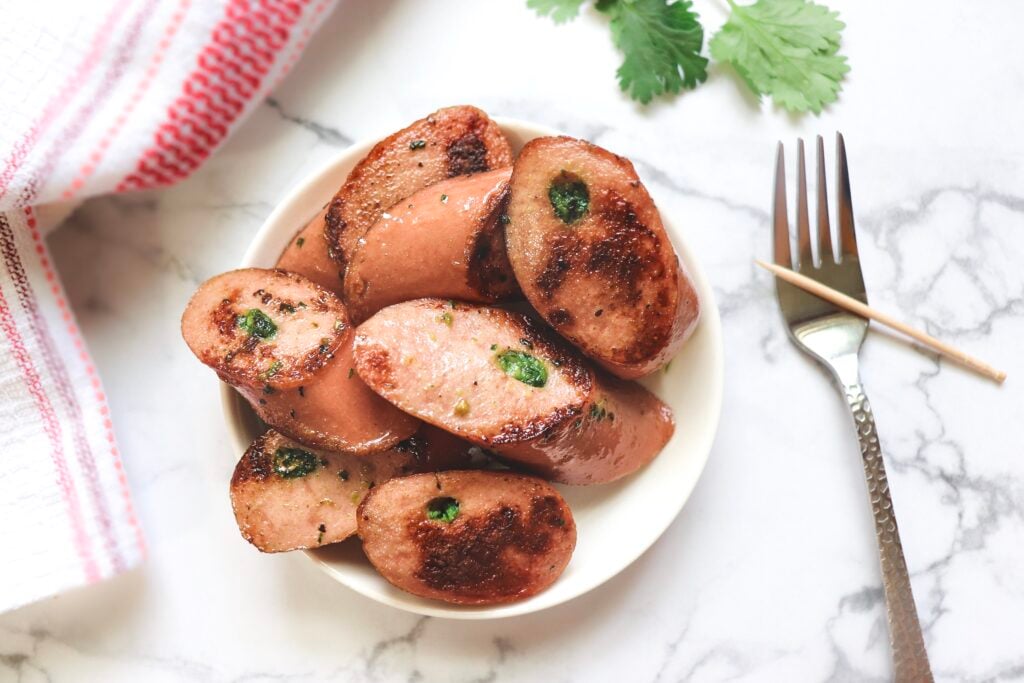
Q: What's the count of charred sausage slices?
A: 7